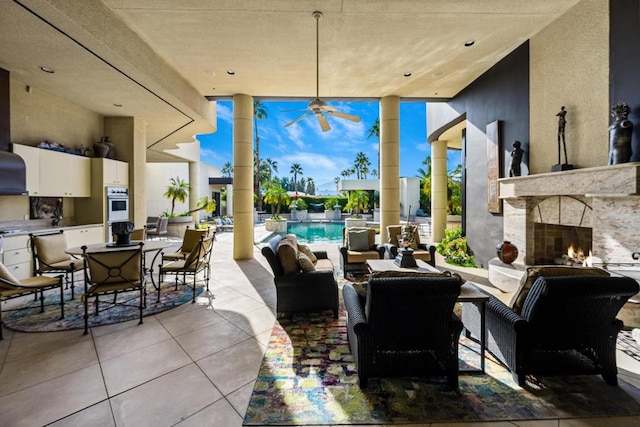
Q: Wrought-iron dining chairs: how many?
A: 6